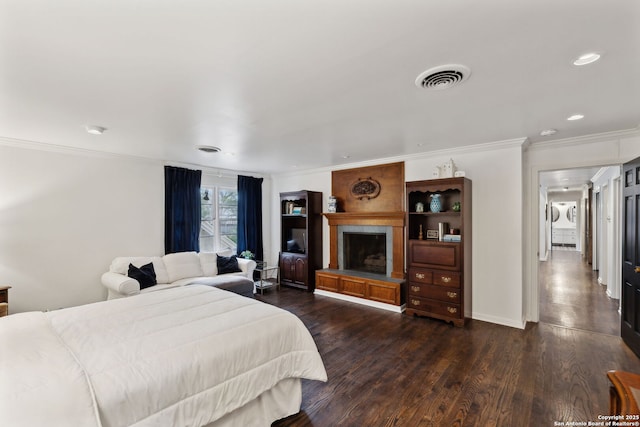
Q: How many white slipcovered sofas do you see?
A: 1